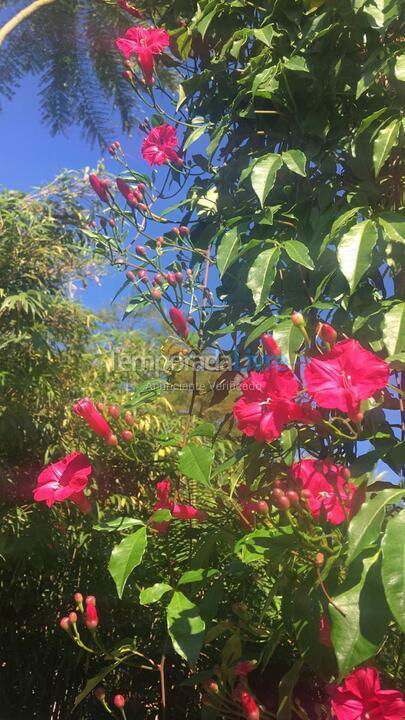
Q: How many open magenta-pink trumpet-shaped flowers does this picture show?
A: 7